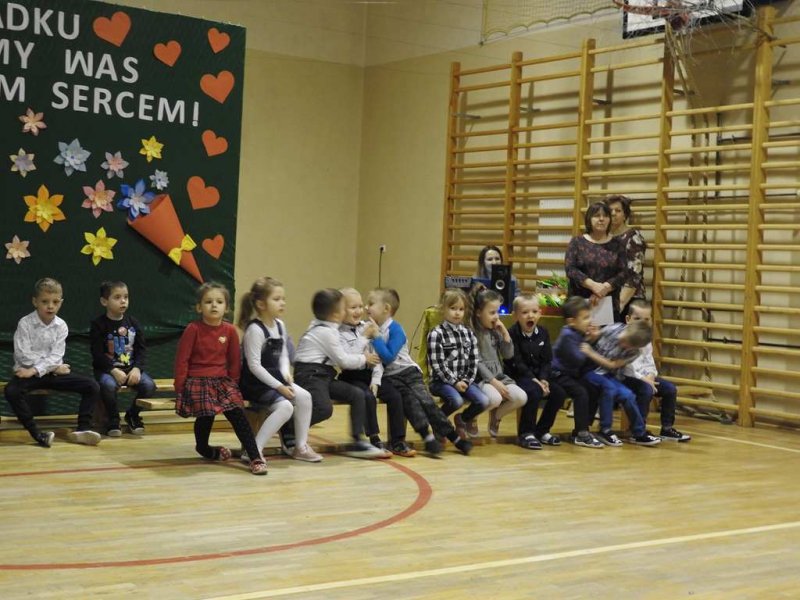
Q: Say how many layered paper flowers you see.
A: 11